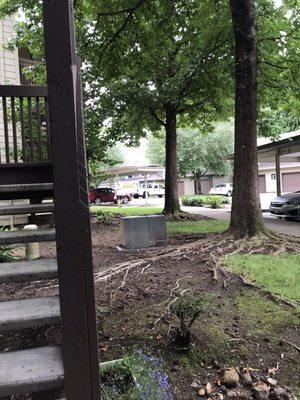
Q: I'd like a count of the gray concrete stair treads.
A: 6